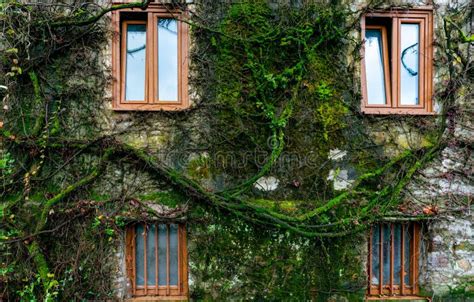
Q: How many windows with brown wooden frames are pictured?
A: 4